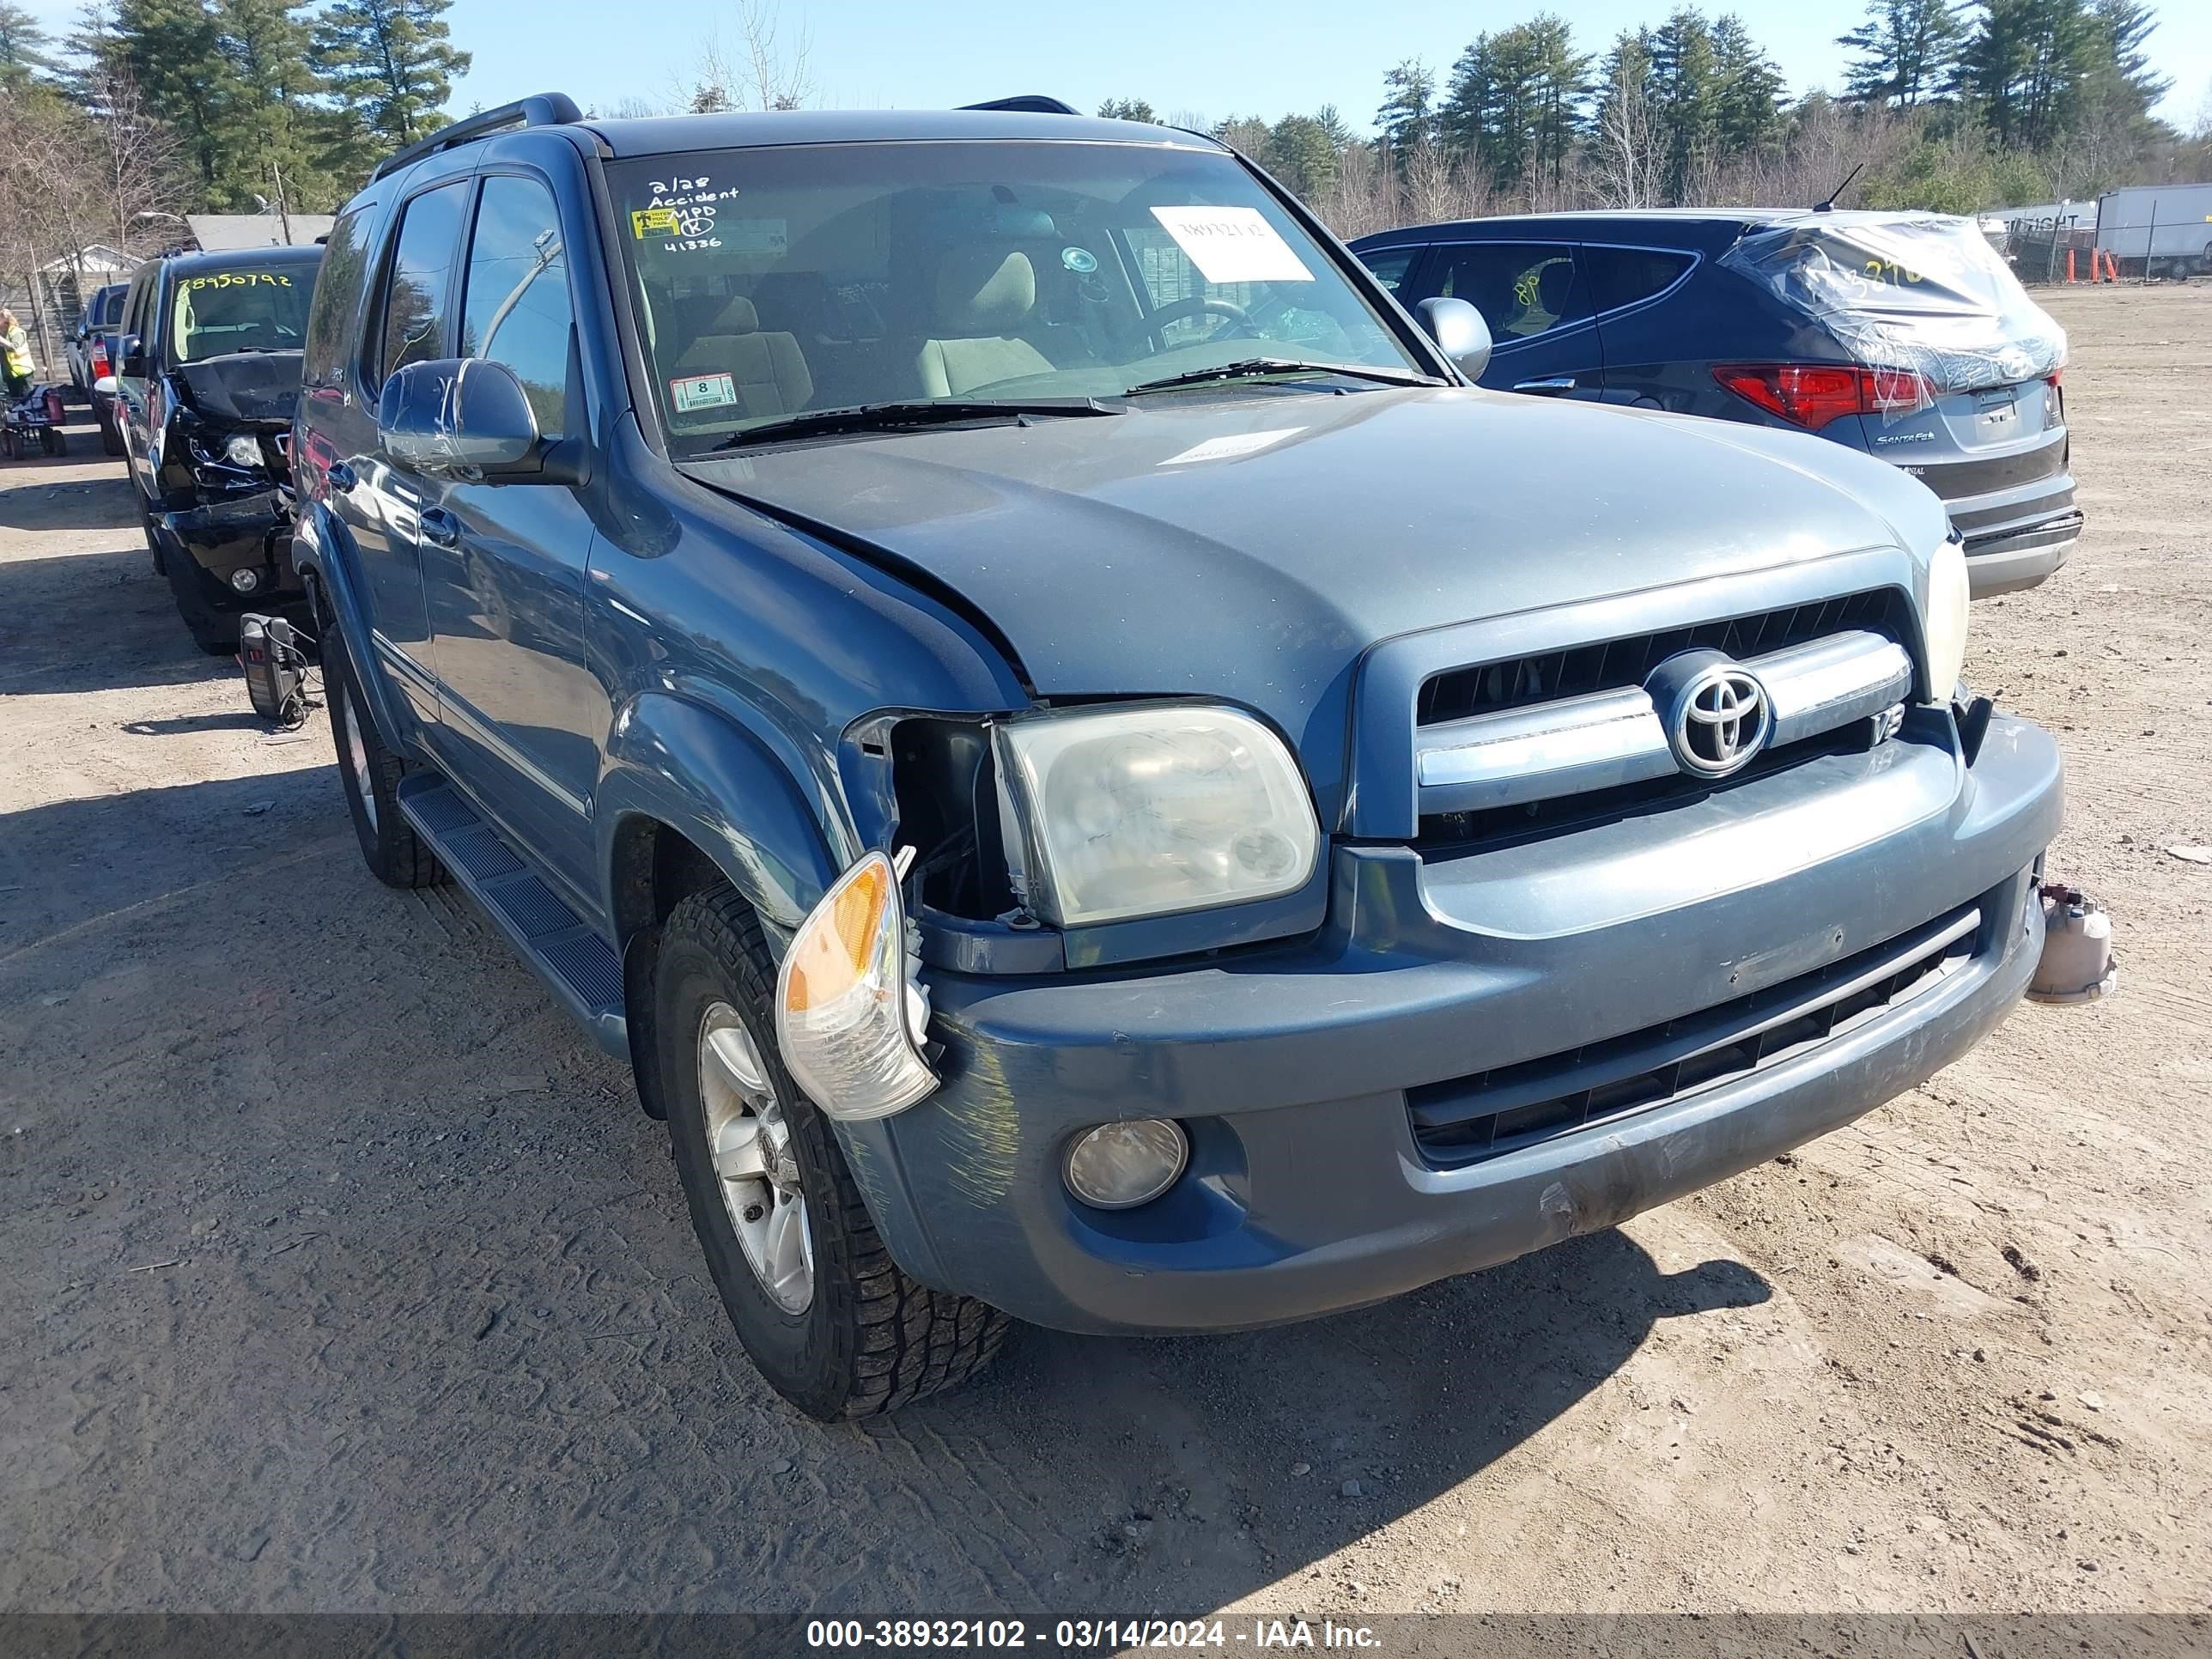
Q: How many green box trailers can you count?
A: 0